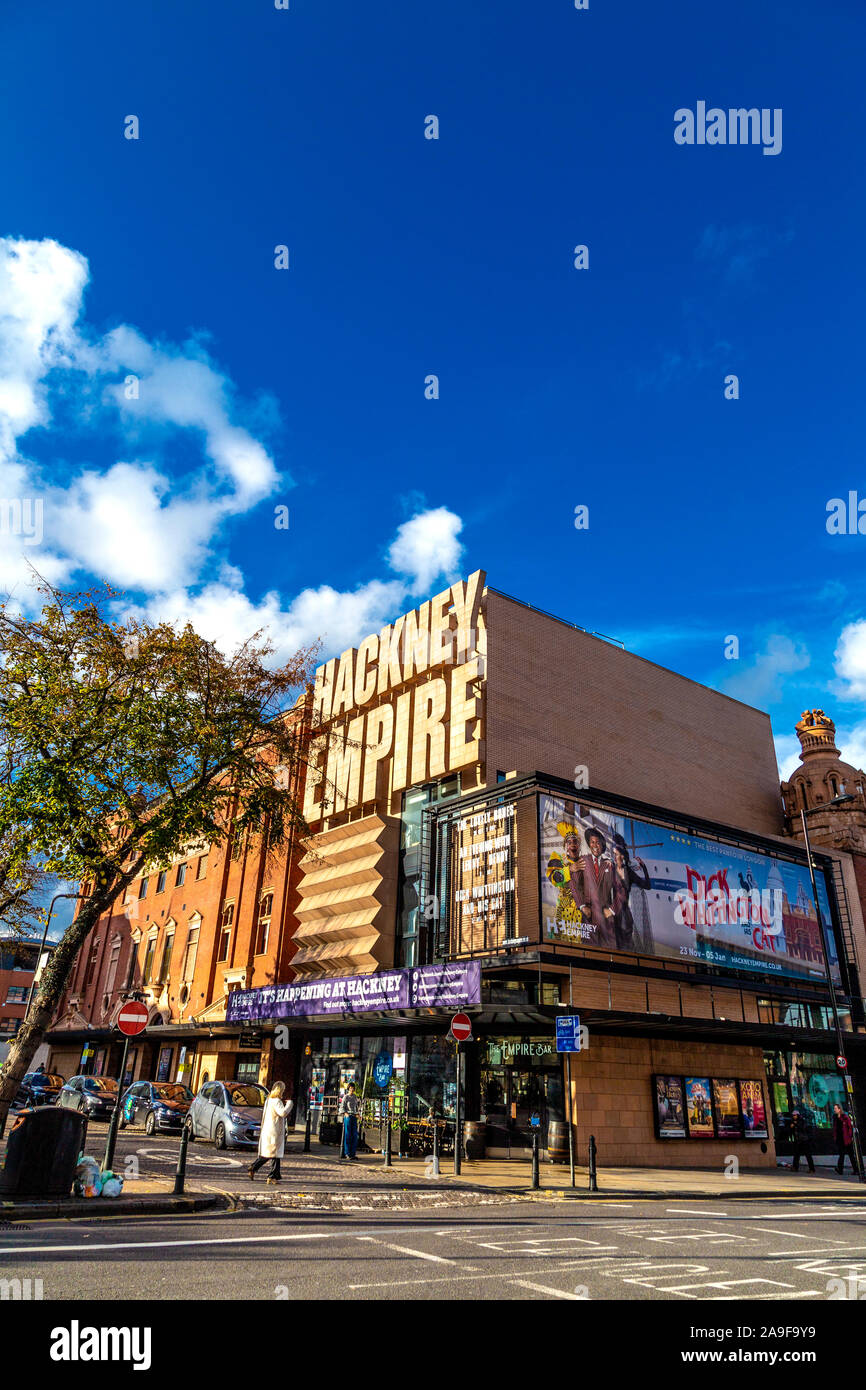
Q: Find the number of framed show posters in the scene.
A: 4